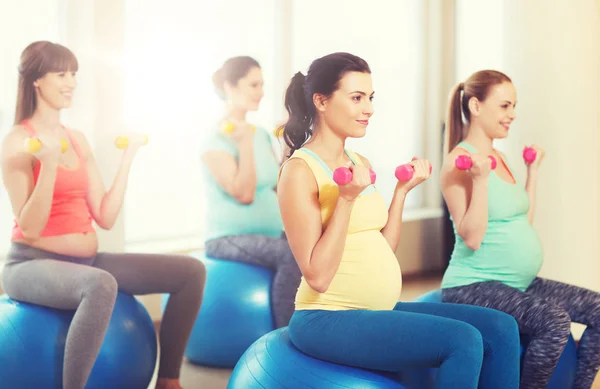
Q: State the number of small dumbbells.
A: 8